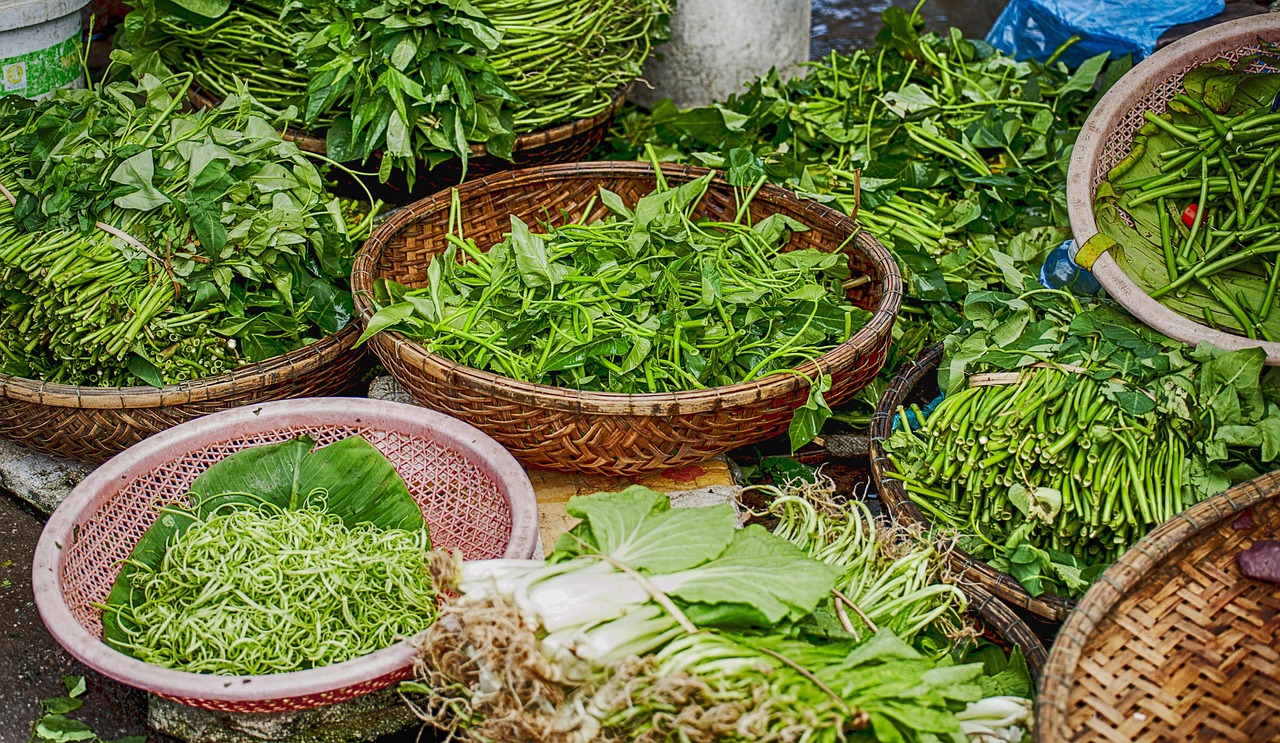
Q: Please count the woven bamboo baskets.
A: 6